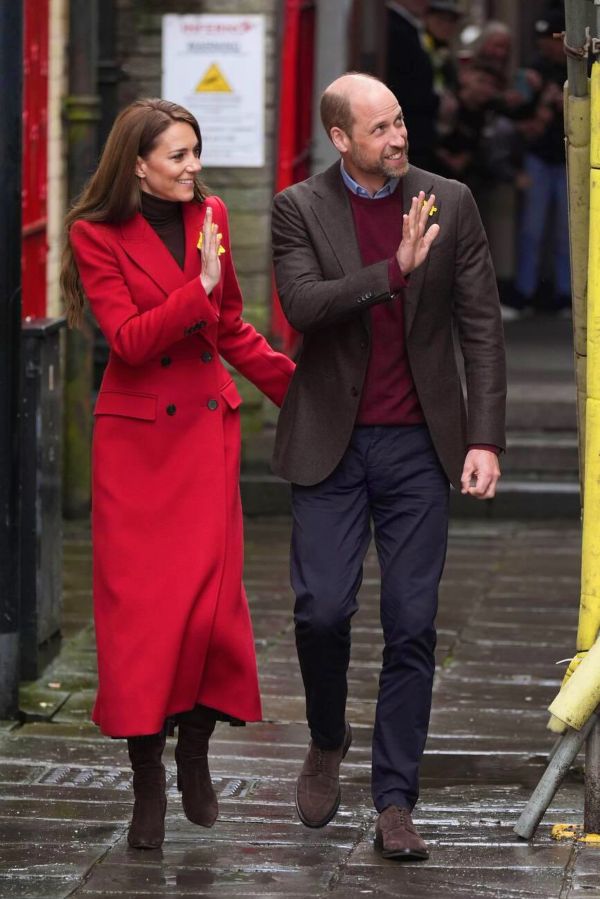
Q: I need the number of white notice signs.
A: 1